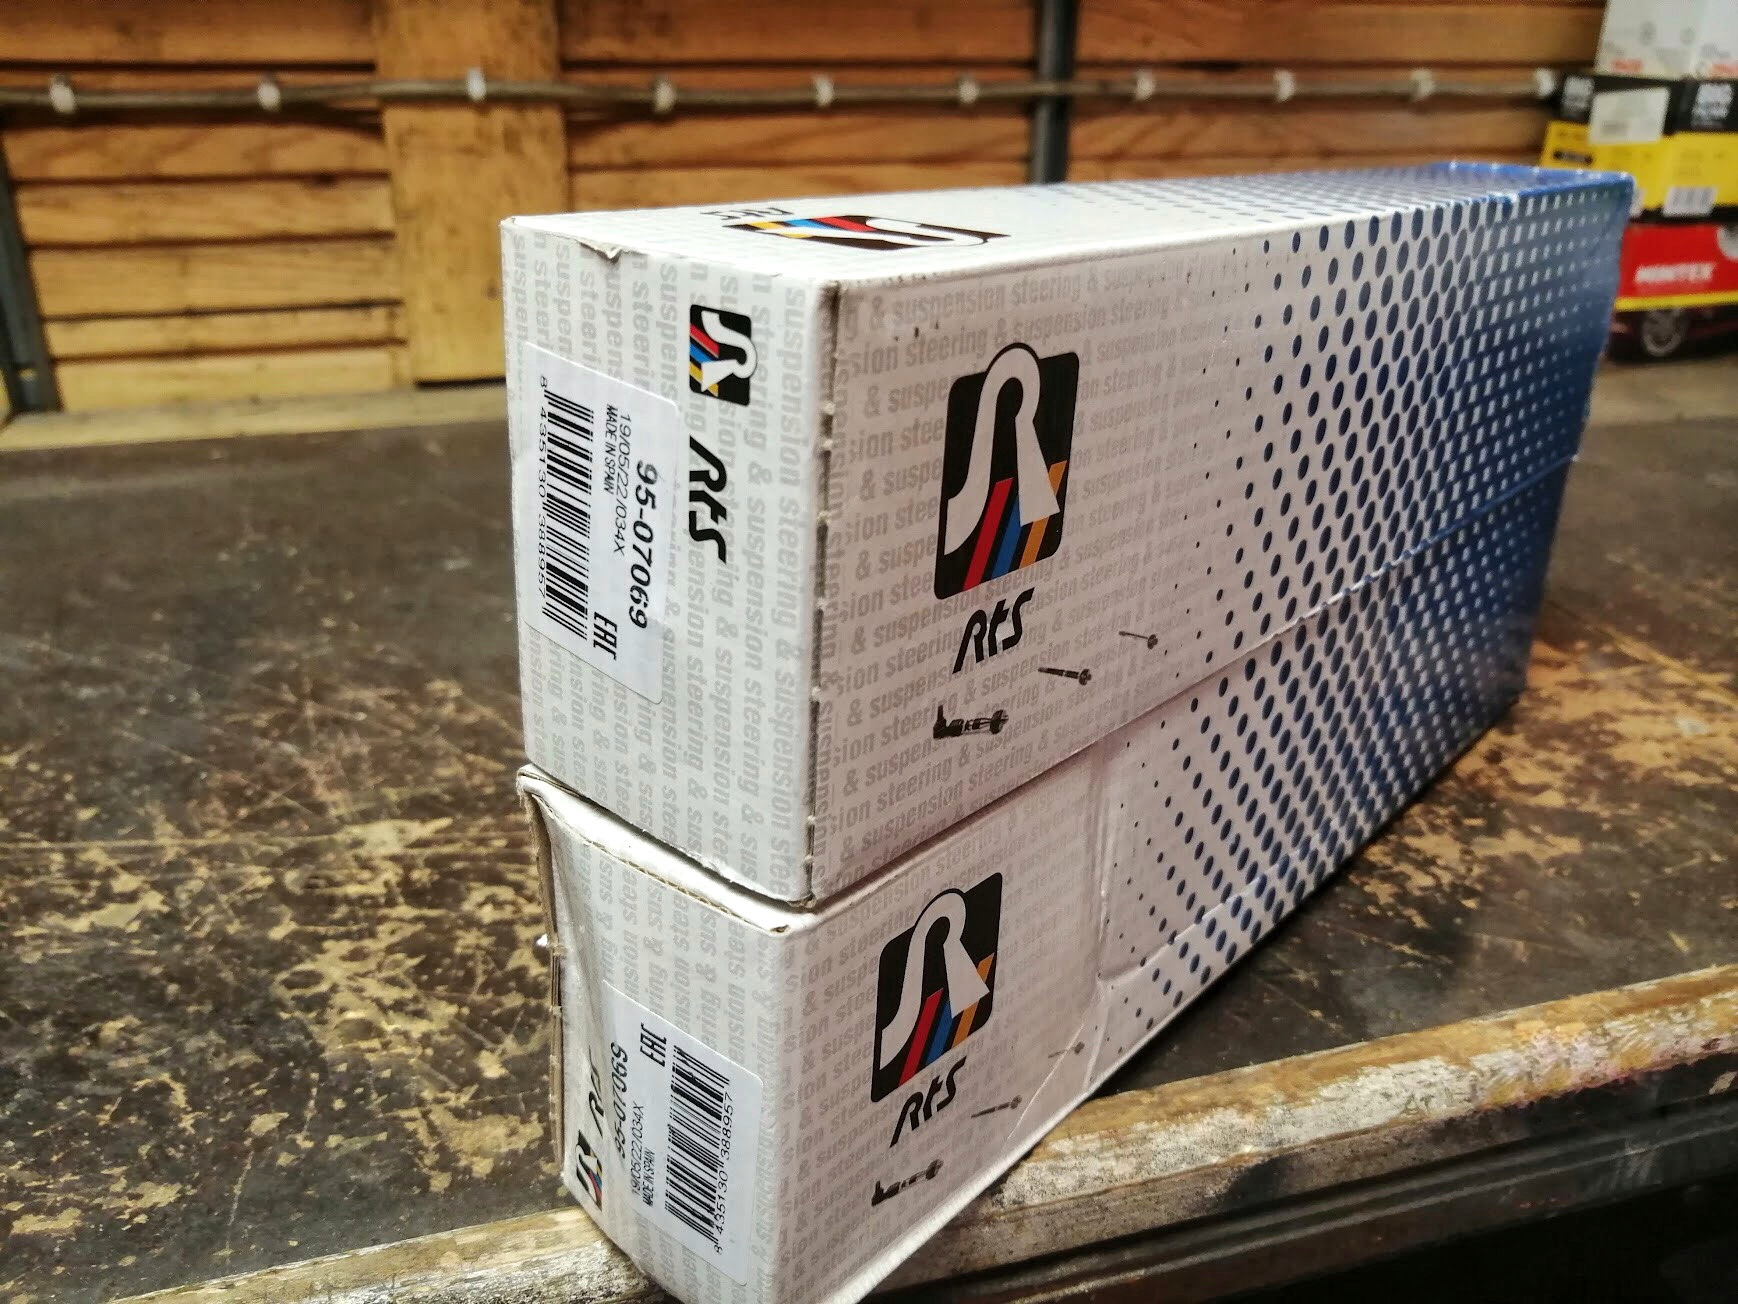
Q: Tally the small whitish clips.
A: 10